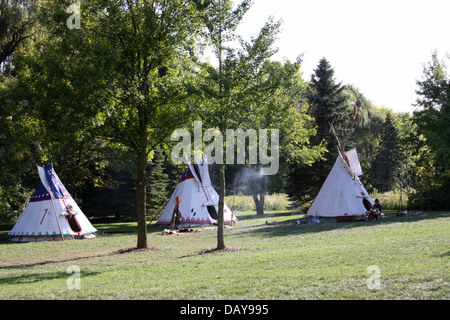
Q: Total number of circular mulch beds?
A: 2